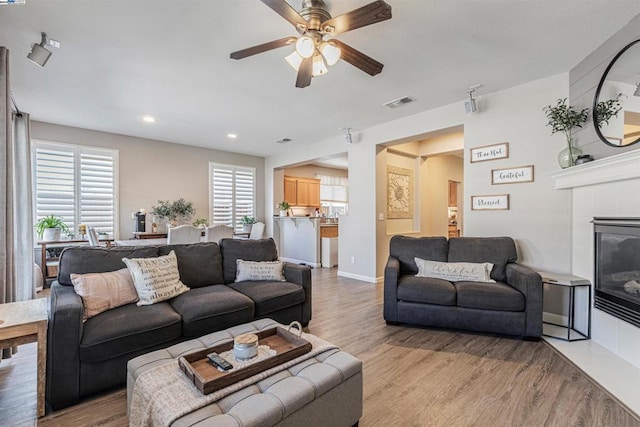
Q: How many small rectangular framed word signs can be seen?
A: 3